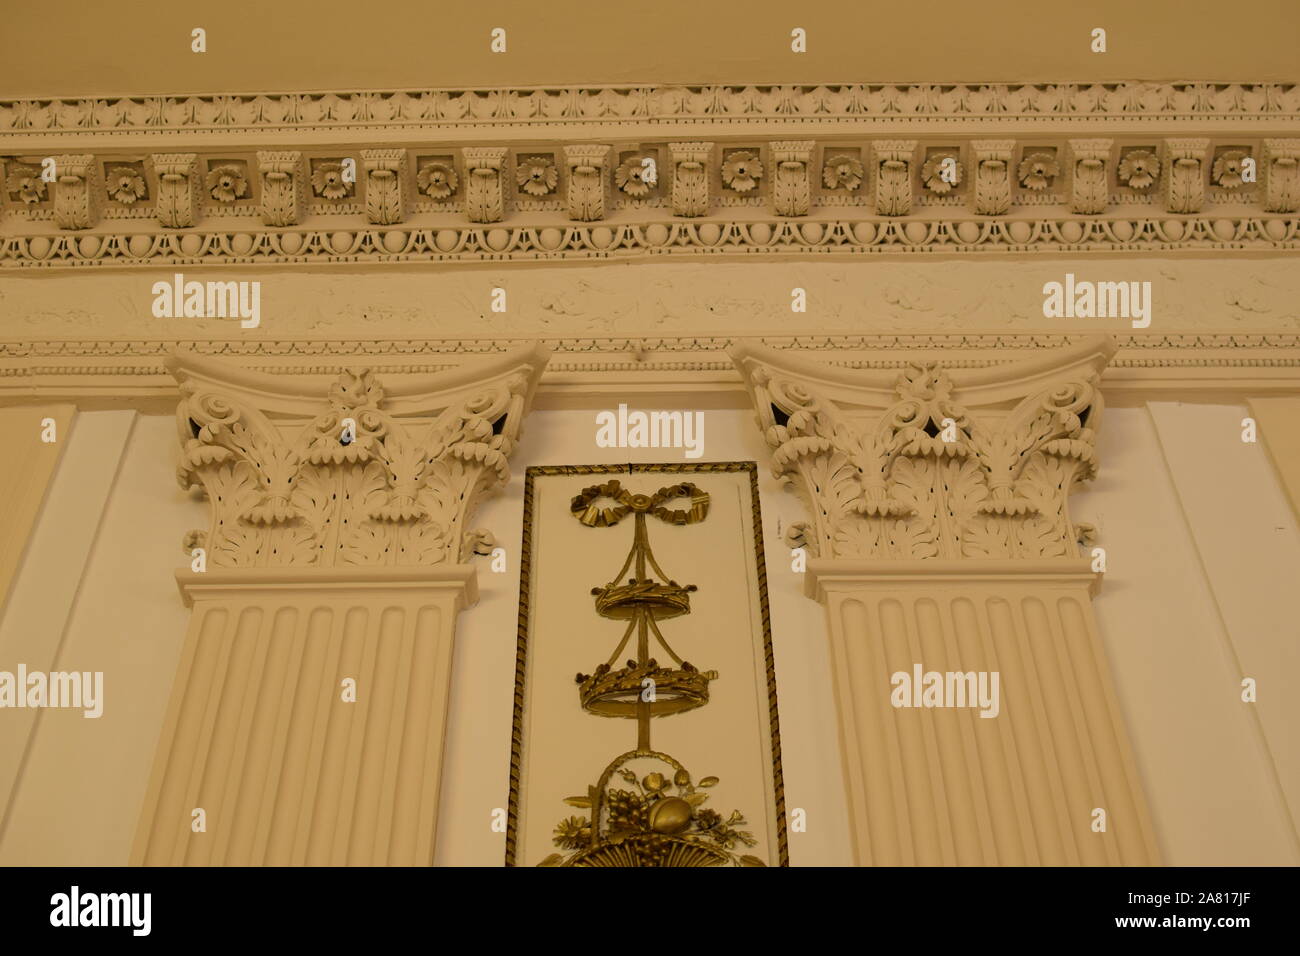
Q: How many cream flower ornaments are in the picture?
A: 13